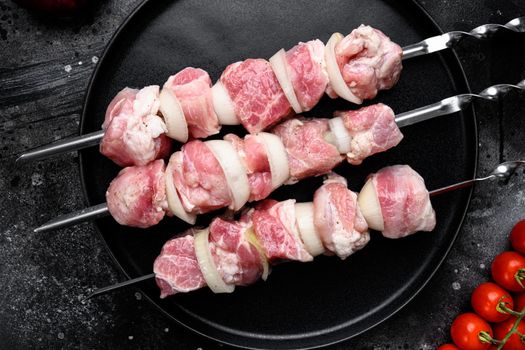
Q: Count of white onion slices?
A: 12